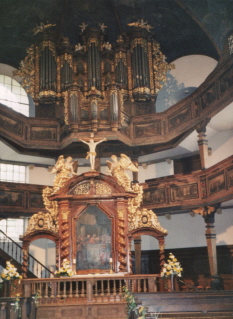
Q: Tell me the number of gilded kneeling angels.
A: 2